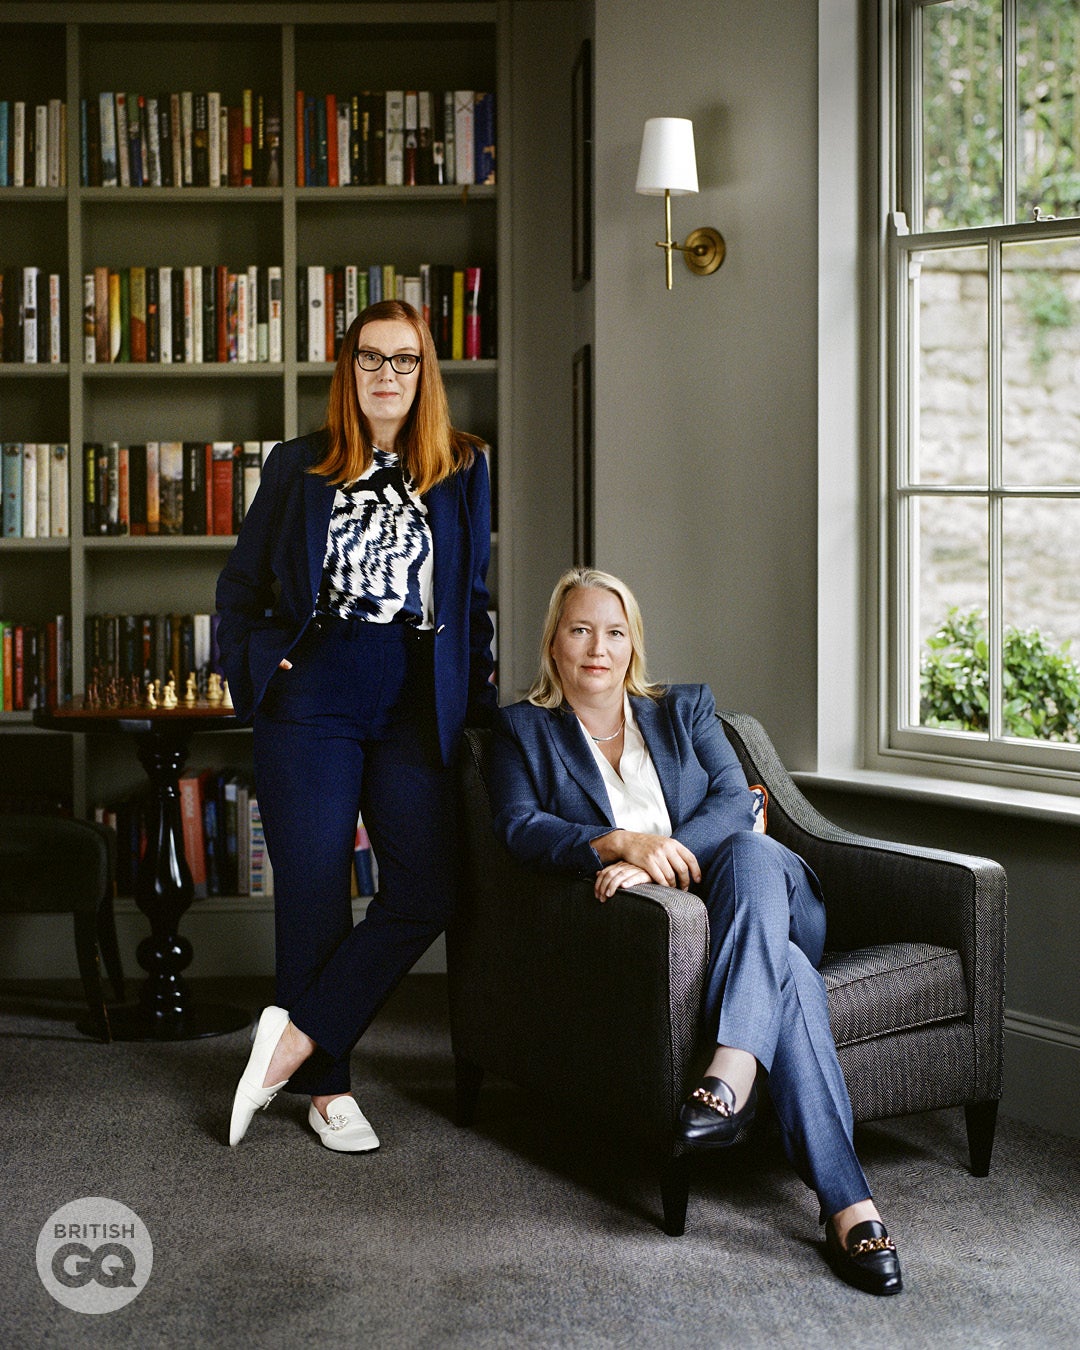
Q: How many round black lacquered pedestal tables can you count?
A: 1